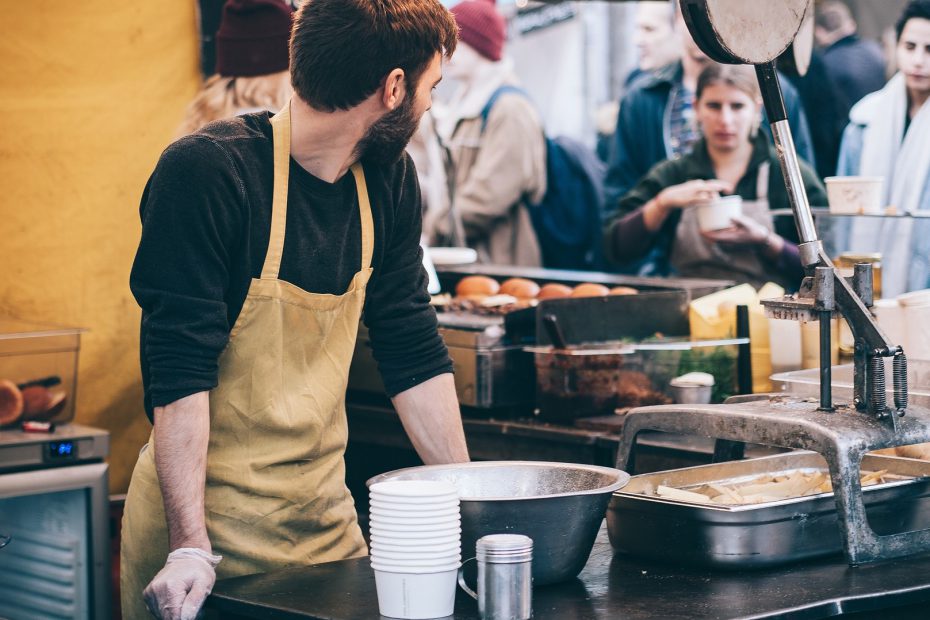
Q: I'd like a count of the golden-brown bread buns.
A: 5